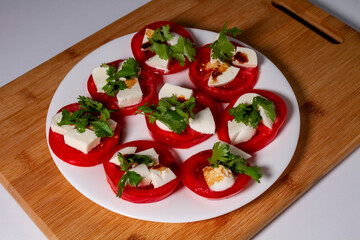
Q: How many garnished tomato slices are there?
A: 8